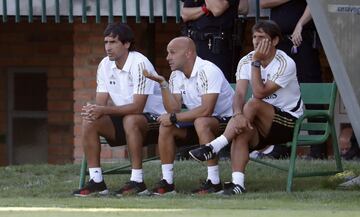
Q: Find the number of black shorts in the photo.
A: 3